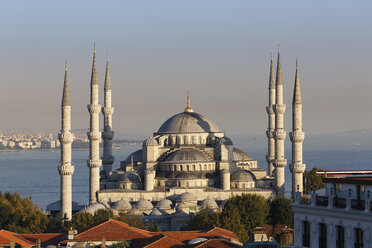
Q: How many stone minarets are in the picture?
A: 6